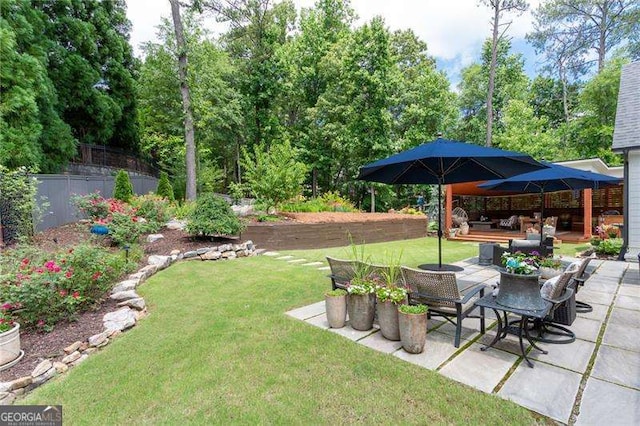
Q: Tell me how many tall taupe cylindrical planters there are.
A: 4